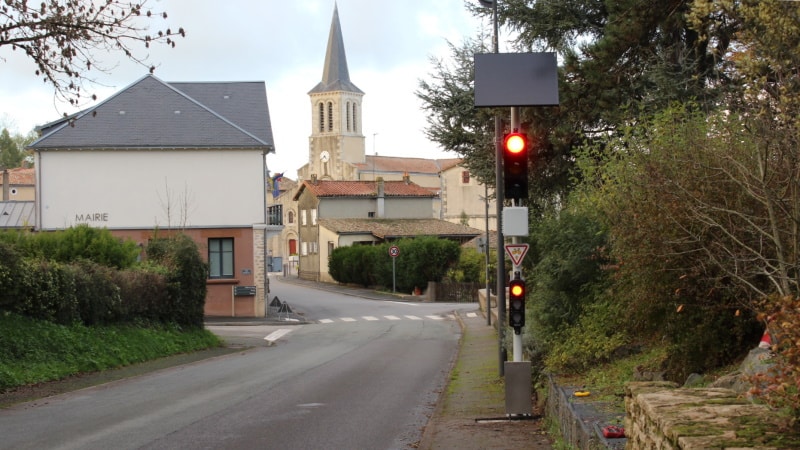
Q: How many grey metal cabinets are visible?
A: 2